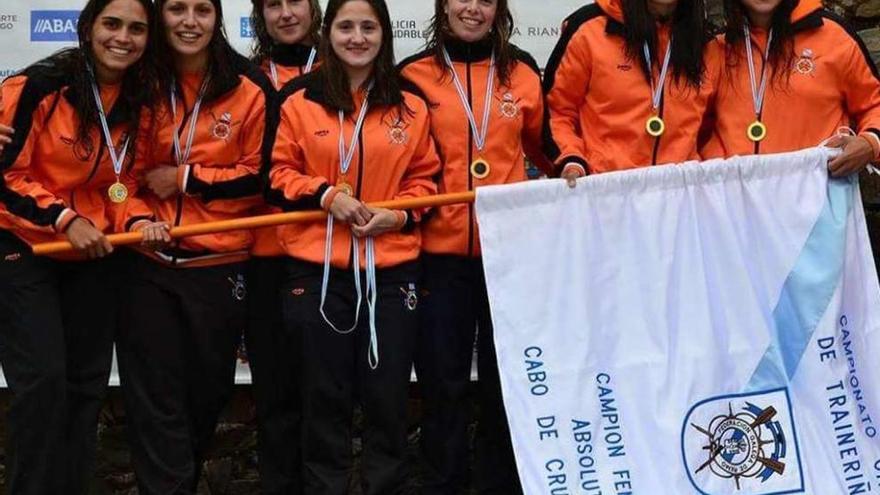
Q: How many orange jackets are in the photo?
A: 7